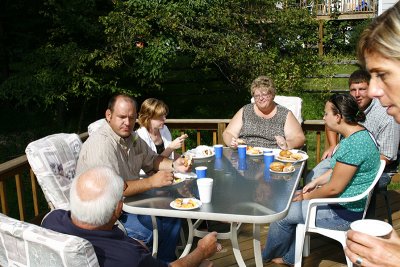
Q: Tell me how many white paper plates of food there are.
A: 6